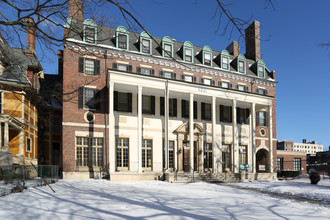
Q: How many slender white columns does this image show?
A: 8